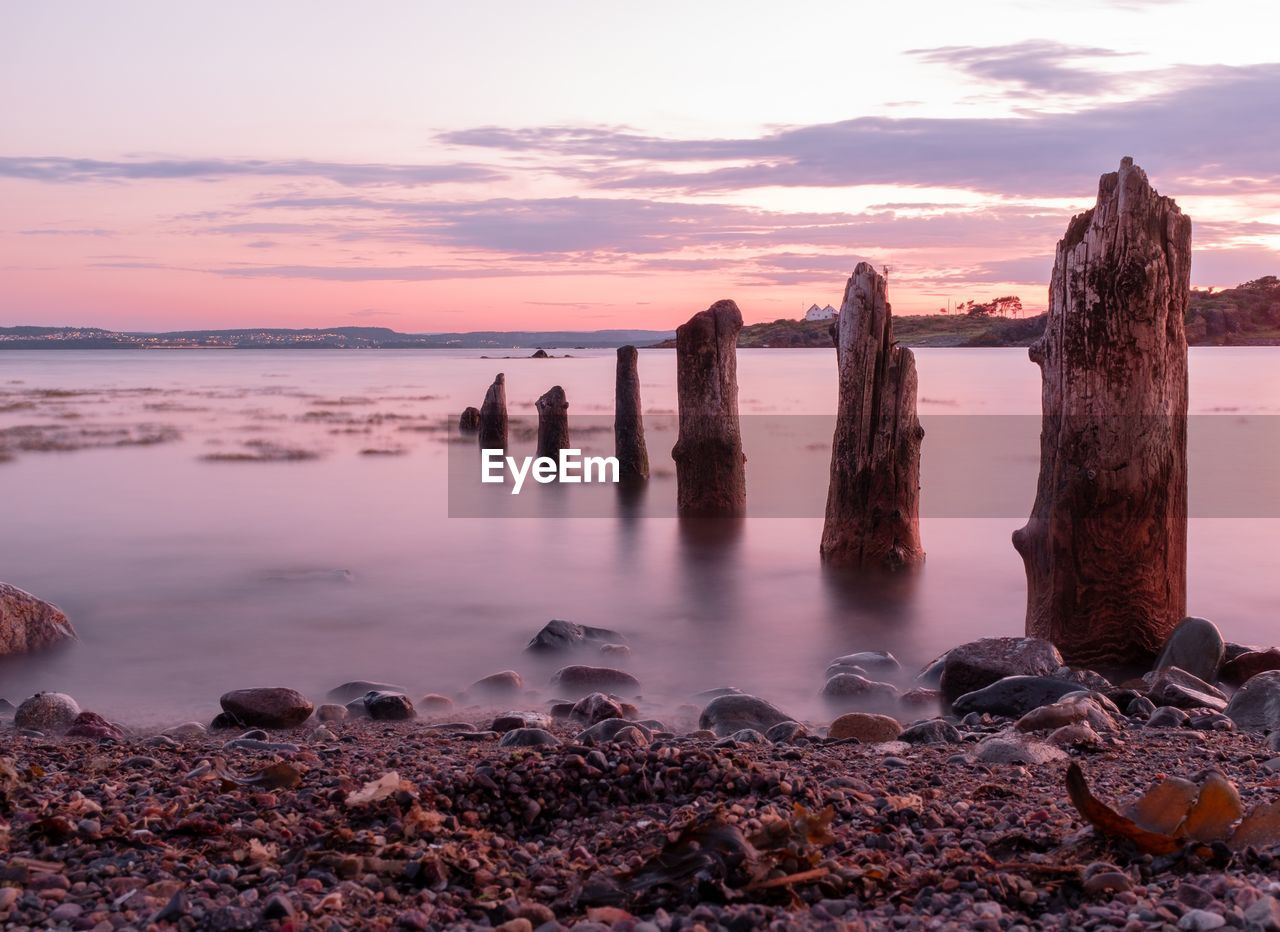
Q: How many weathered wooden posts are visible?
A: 7